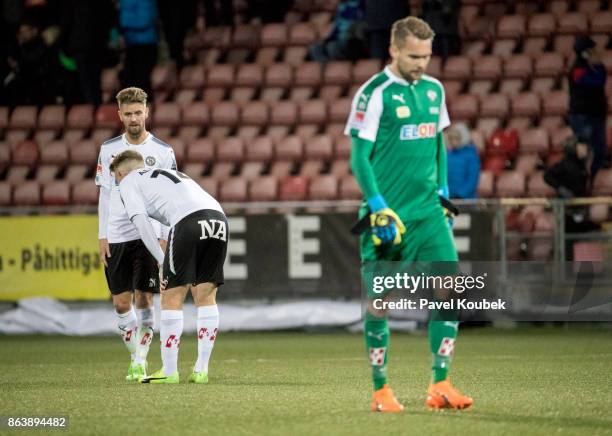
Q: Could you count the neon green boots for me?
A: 4